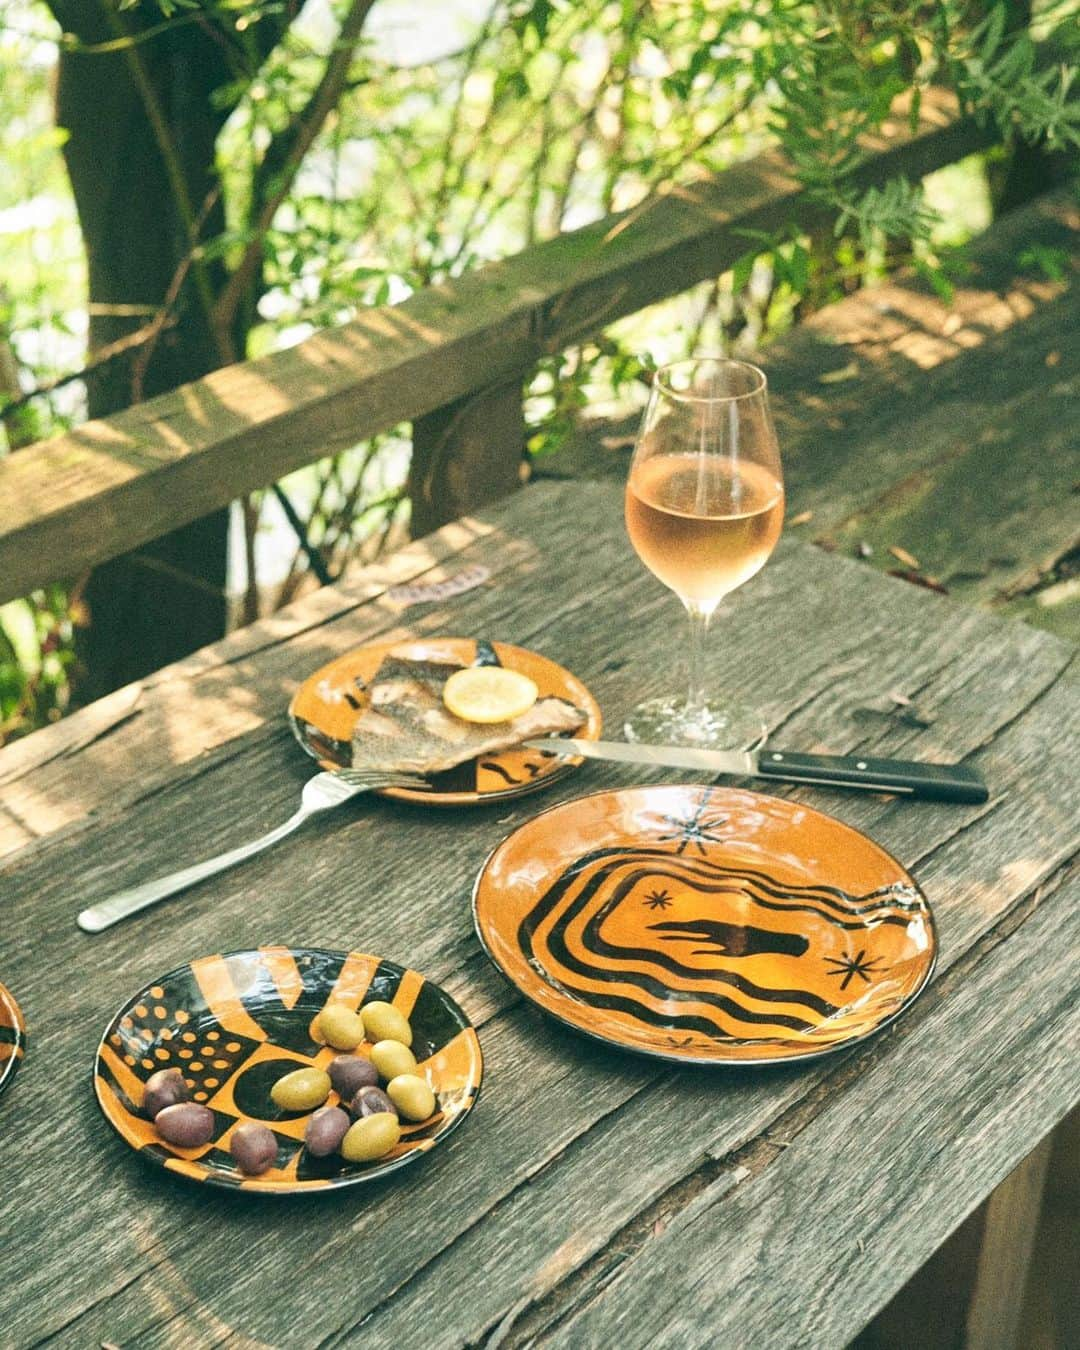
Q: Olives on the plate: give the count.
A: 12